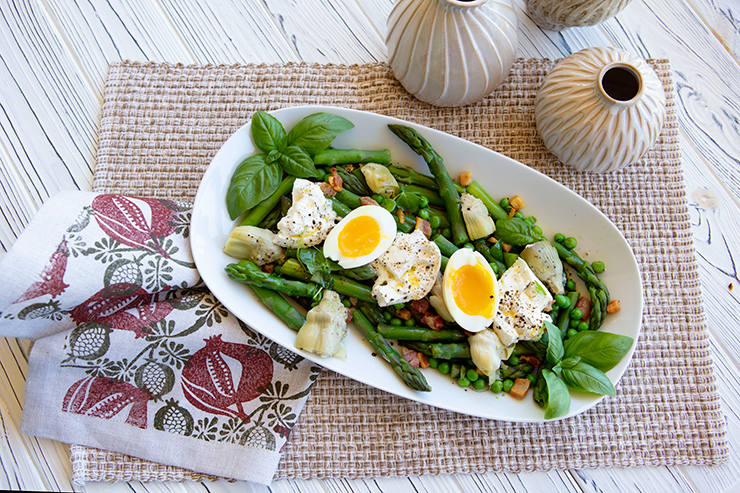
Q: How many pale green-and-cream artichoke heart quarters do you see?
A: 7